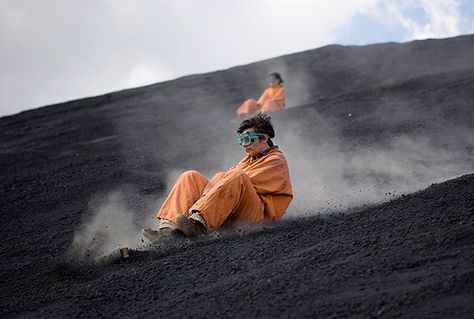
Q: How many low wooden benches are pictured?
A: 0